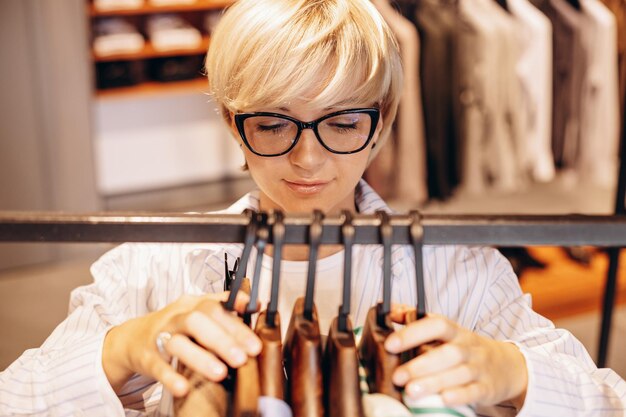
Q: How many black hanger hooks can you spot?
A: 7